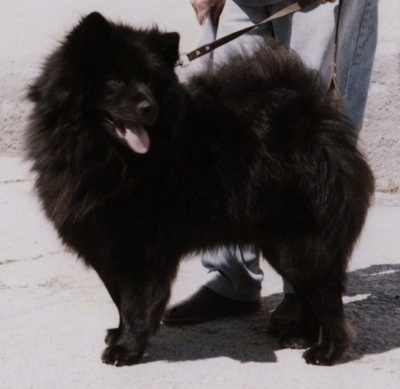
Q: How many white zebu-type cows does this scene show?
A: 0